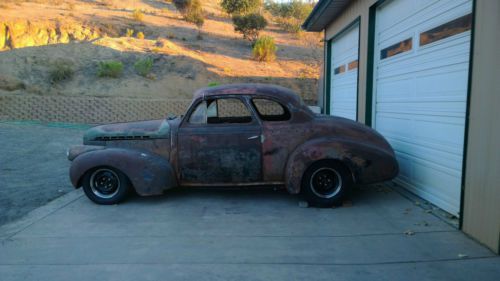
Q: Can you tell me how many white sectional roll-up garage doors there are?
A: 2